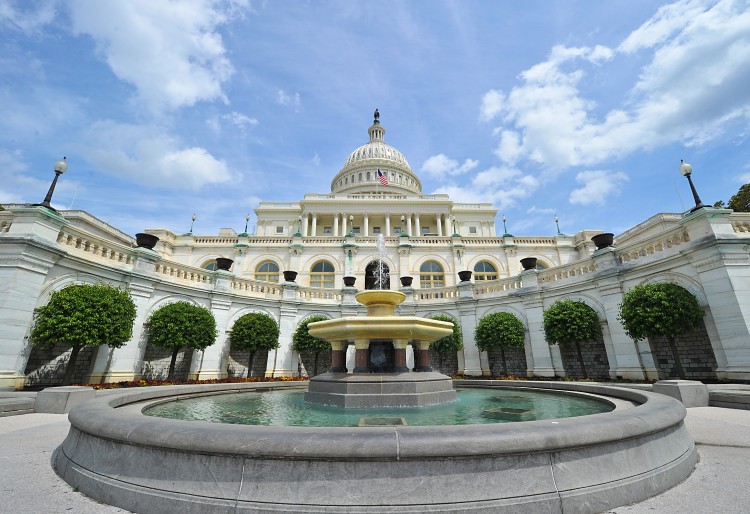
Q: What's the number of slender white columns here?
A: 10